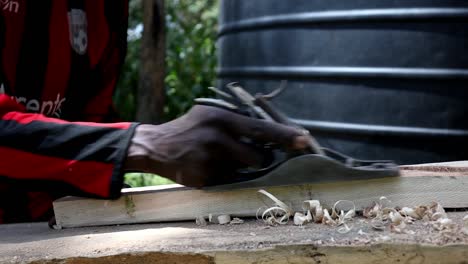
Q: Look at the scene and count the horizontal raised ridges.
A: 3